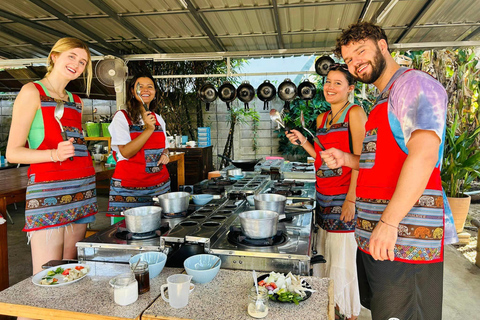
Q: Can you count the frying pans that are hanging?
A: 7